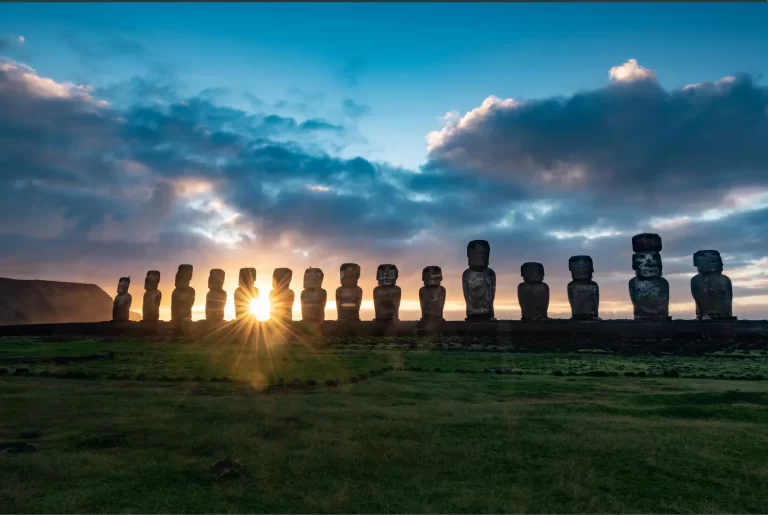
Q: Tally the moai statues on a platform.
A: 15